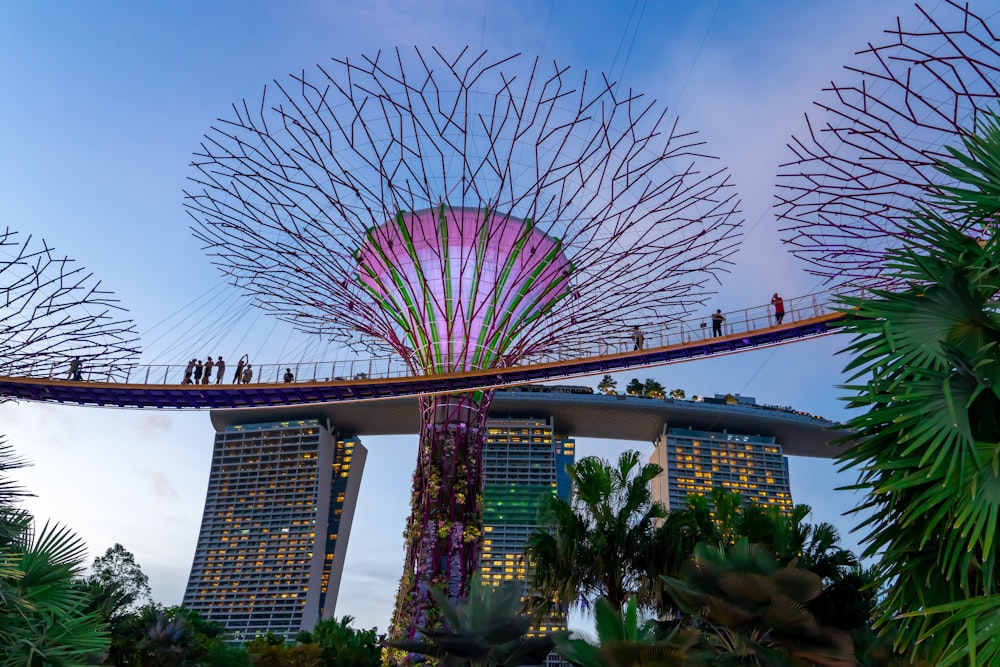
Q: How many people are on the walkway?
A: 11